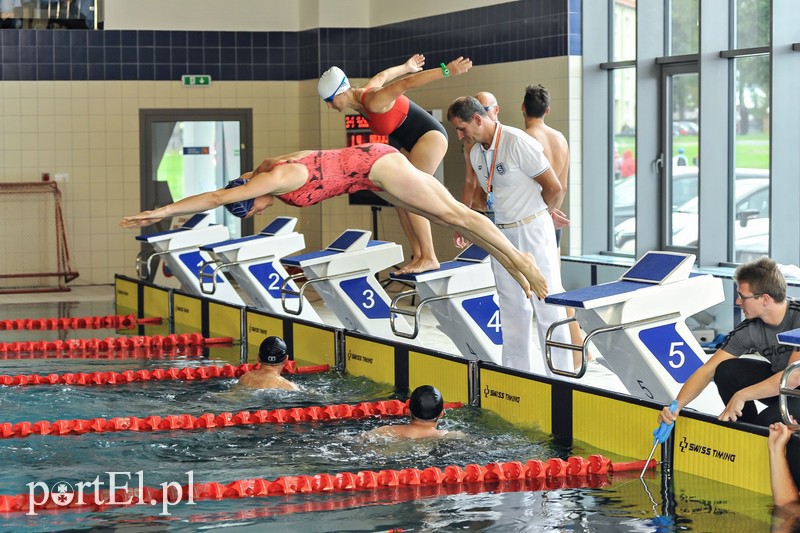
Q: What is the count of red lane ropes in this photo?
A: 5